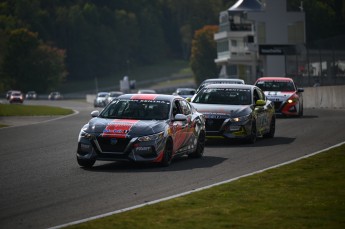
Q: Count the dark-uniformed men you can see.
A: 0